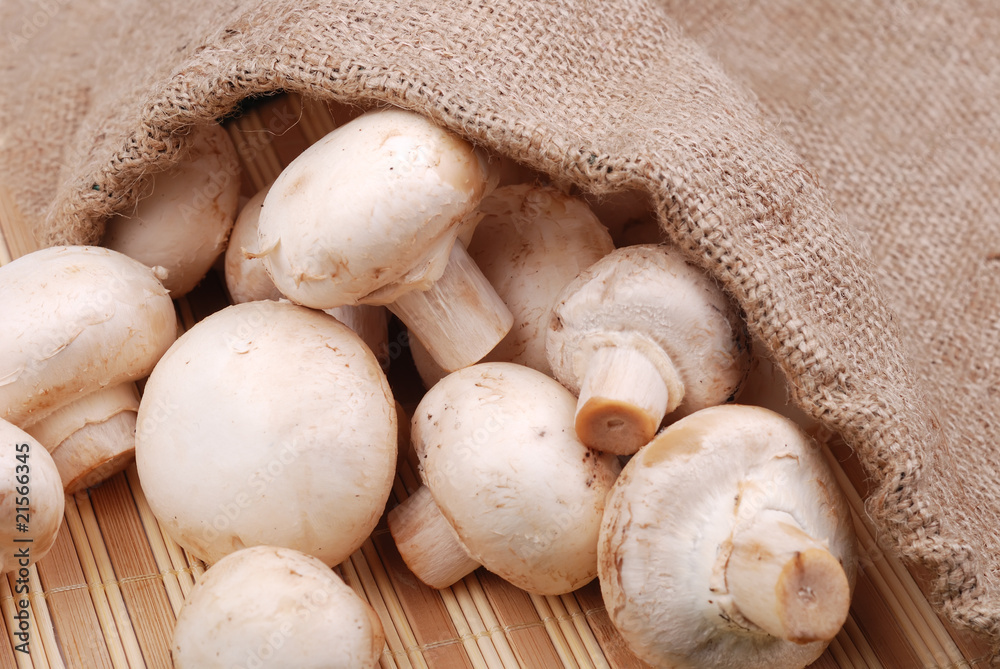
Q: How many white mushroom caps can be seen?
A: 11